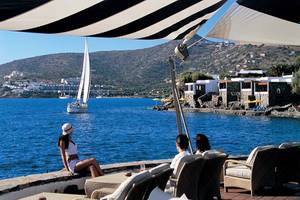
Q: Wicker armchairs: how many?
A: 6